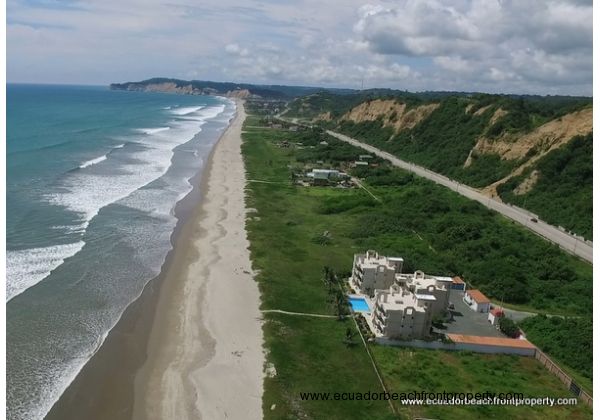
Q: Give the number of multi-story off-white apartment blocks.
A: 3